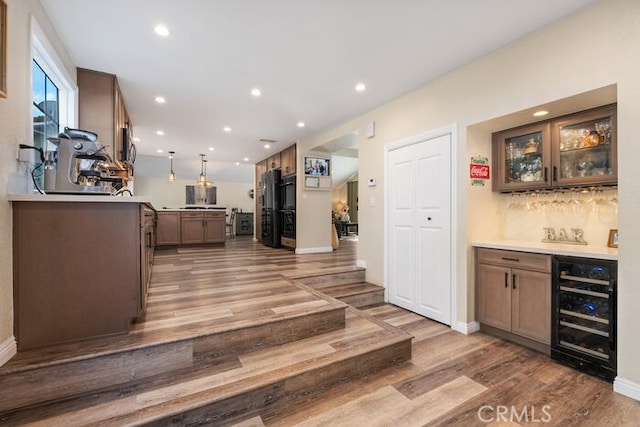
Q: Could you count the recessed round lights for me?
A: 15